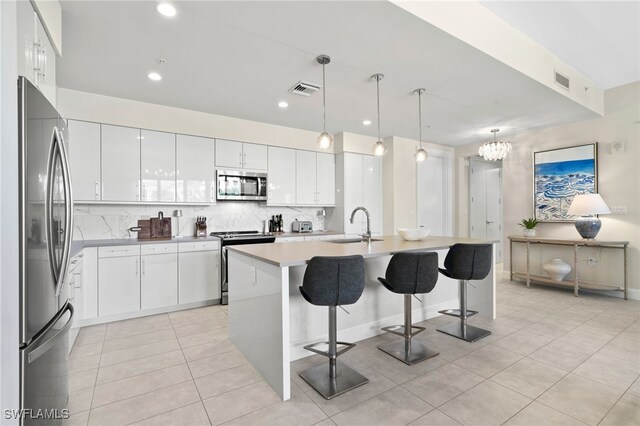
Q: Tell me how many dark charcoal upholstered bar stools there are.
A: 3